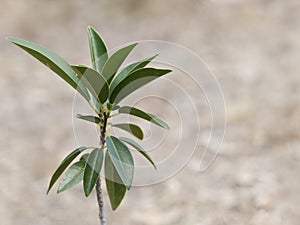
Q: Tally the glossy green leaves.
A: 15